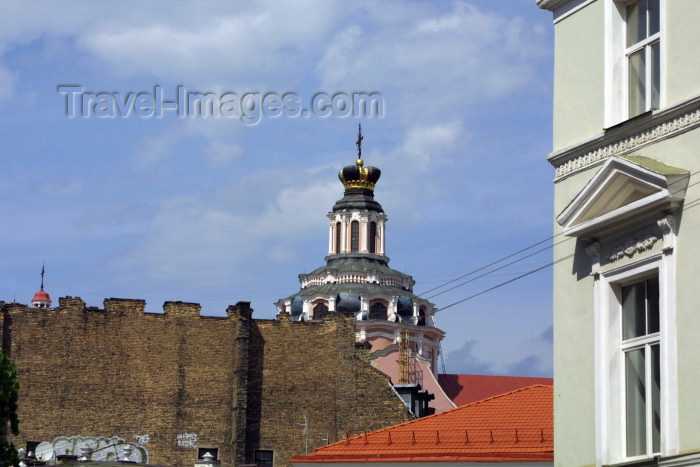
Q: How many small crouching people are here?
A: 0